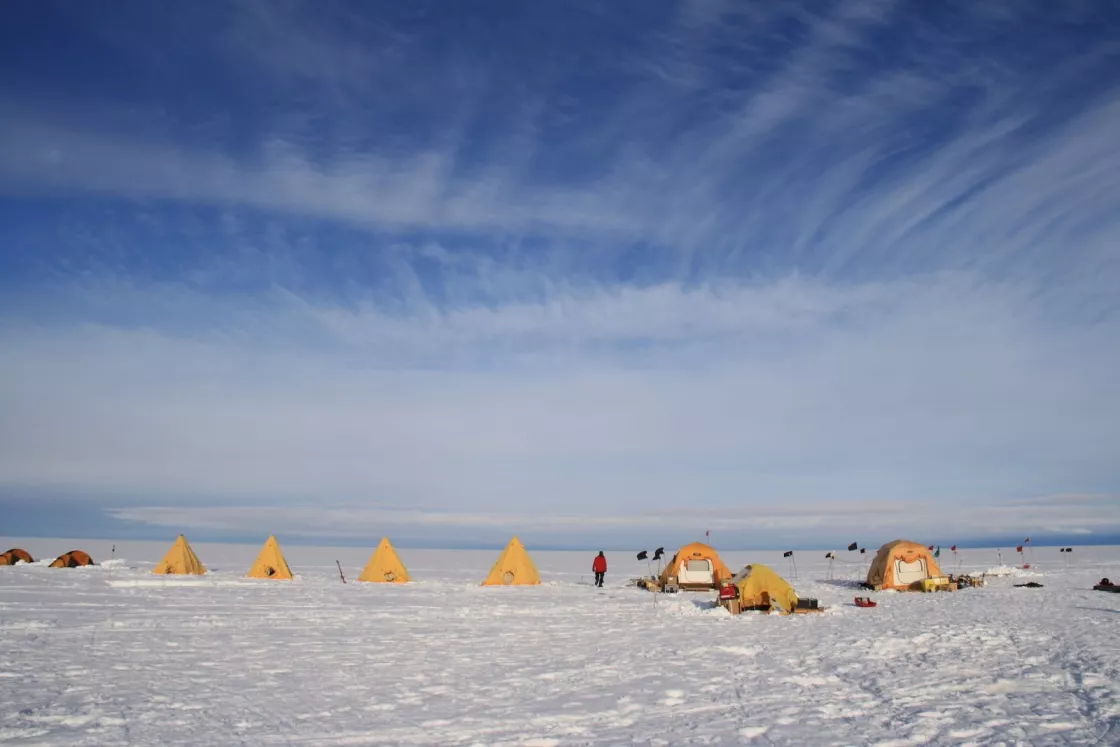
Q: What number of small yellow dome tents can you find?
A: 1